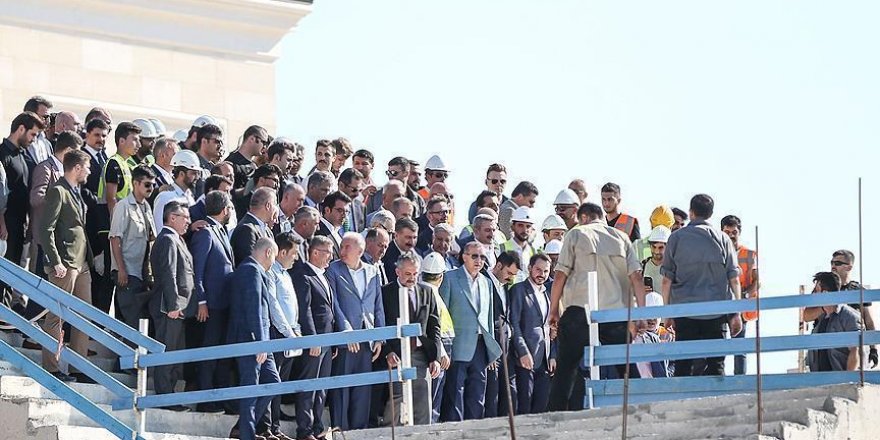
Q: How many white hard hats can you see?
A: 13